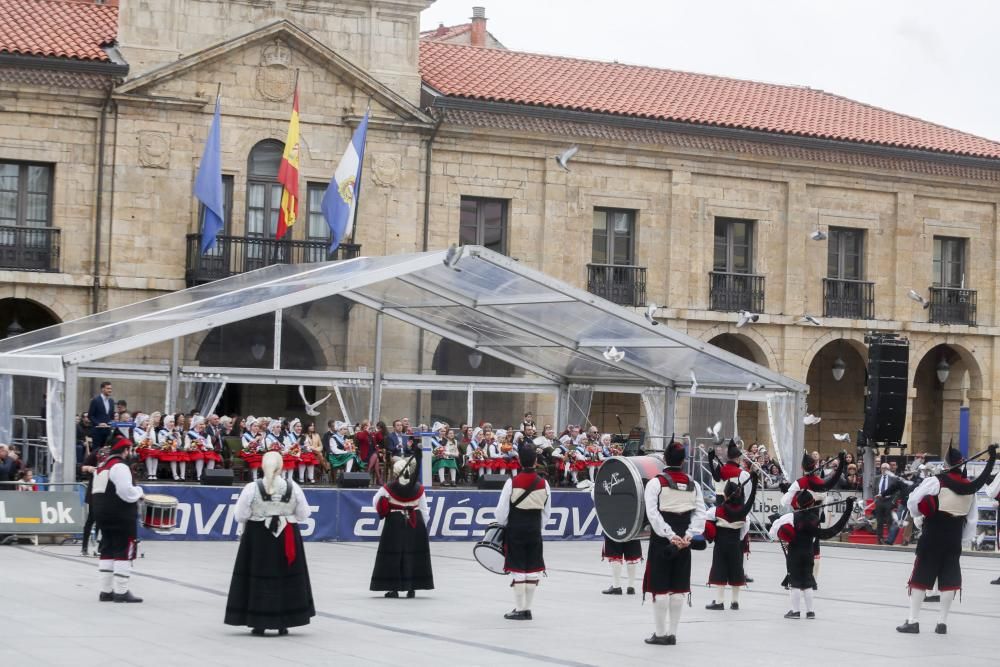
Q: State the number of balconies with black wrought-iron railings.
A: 6